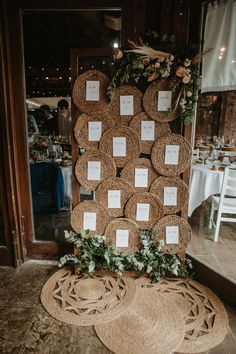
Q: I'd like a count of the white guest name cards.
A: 15